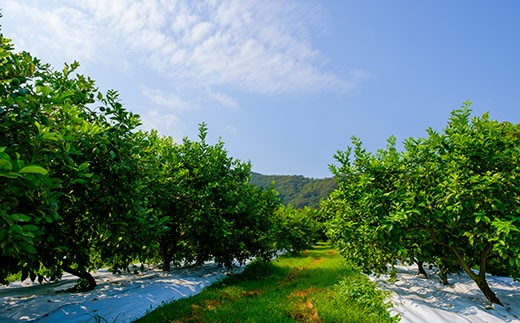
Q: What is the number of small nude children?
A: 0